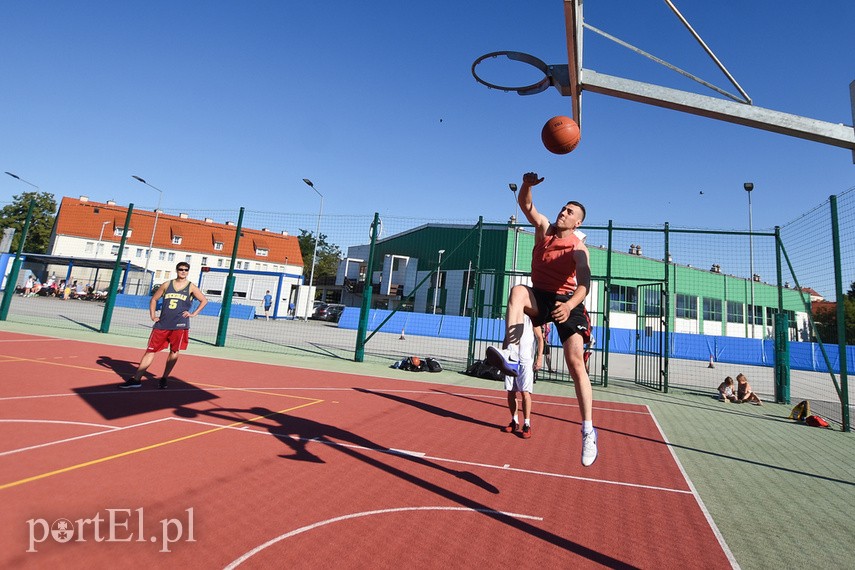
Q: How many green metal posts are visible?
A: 9